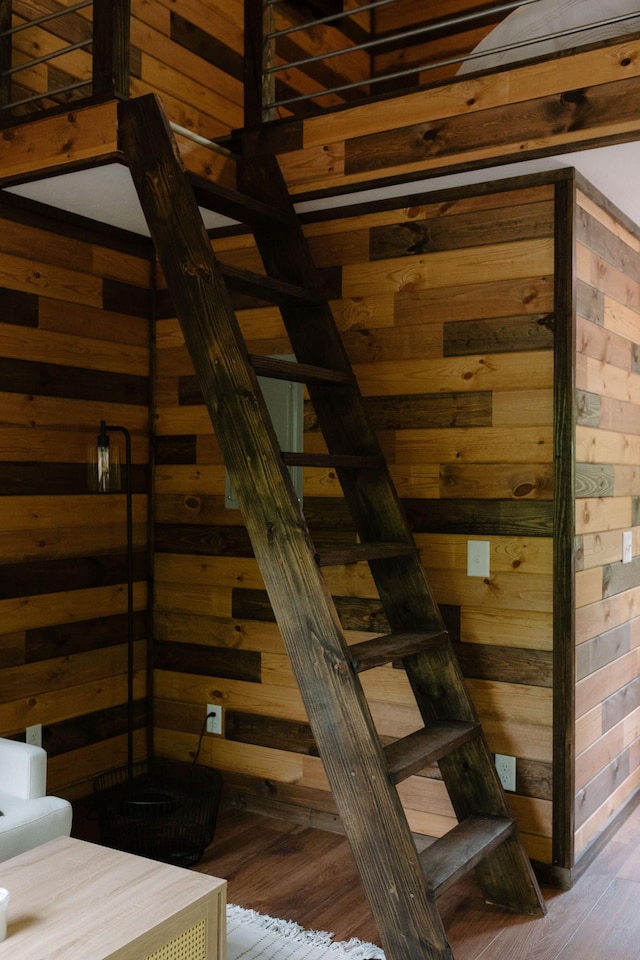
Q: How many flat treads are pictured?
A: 8